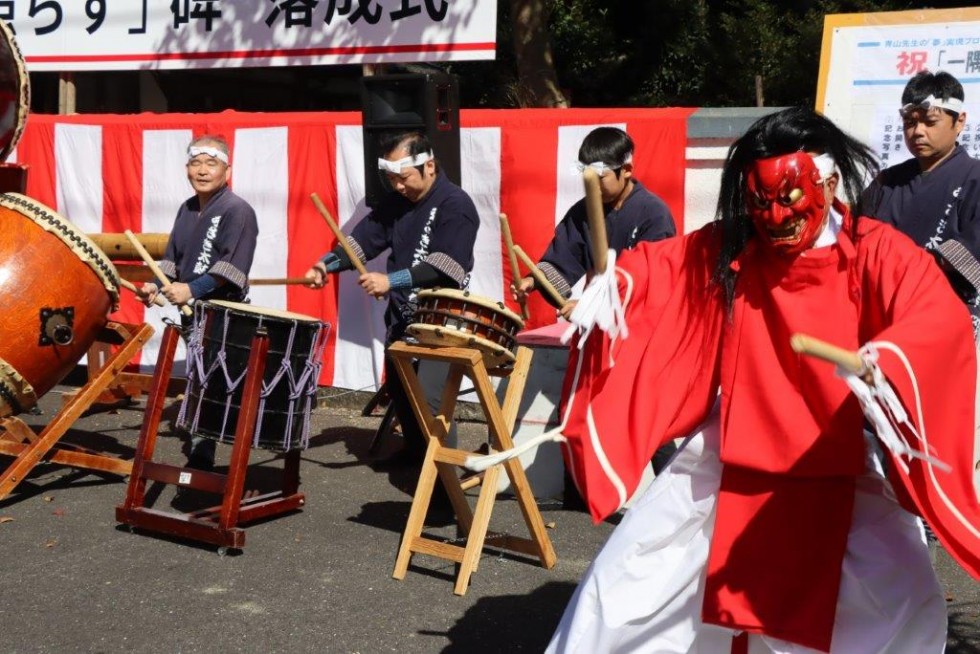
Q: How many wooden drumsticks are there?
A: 8